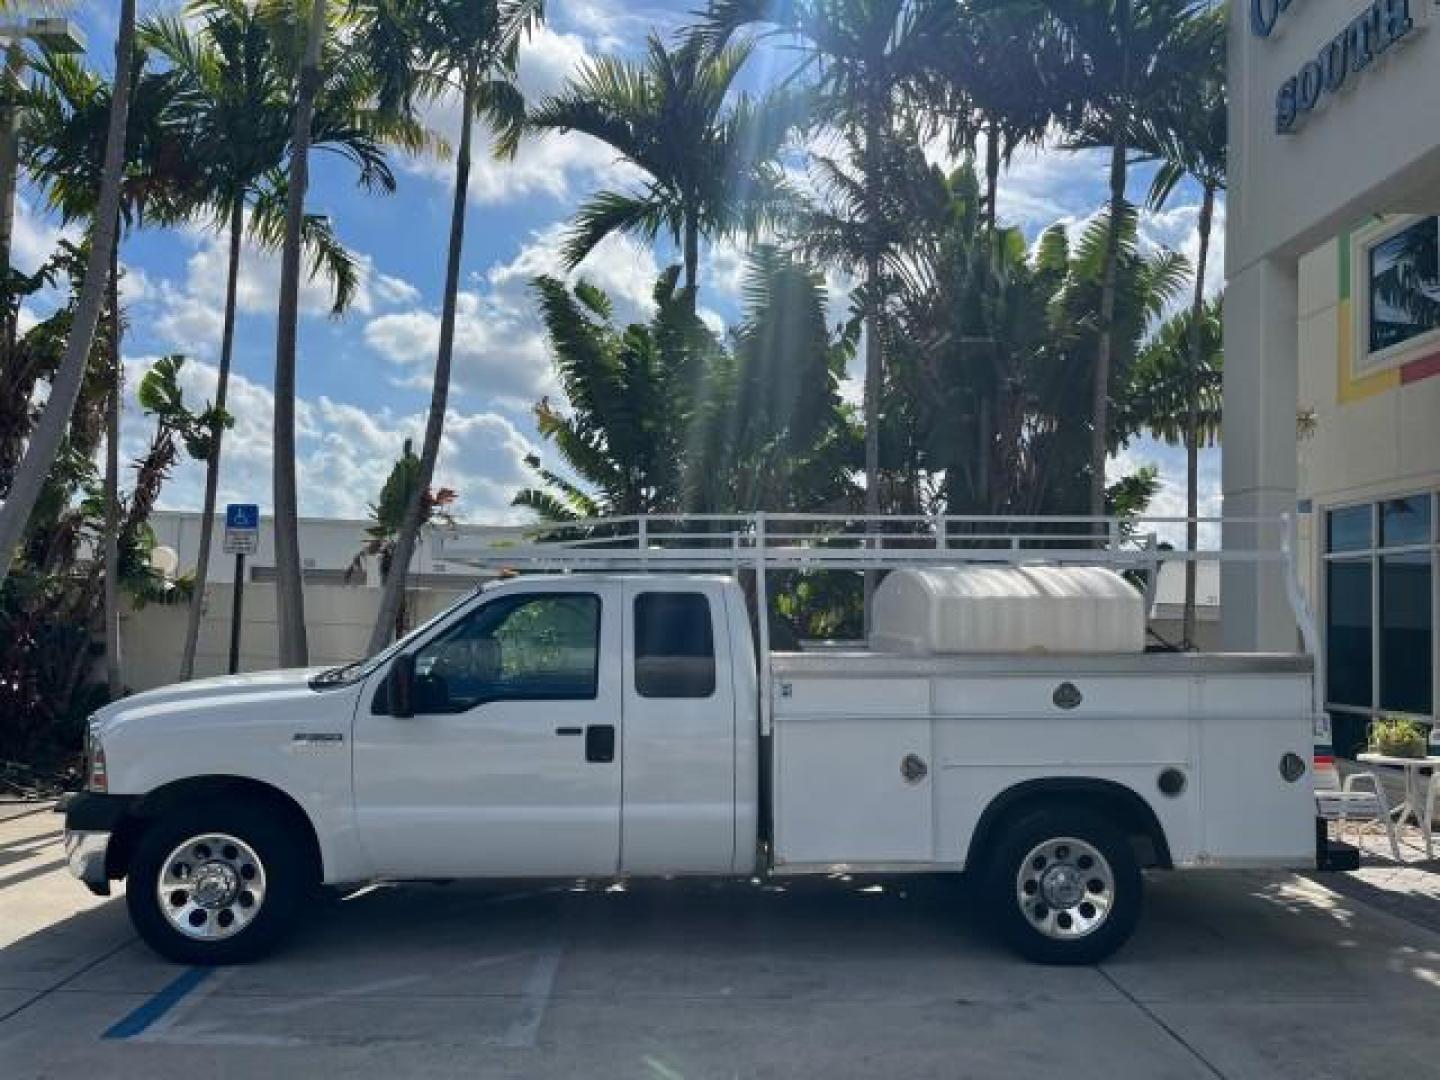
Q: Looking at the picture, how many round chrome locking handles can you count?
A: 3